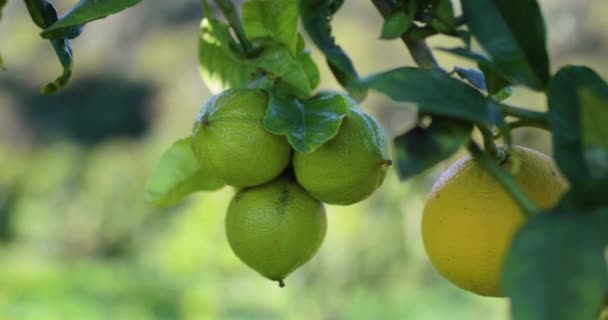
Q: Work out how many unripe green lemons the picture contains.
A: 3